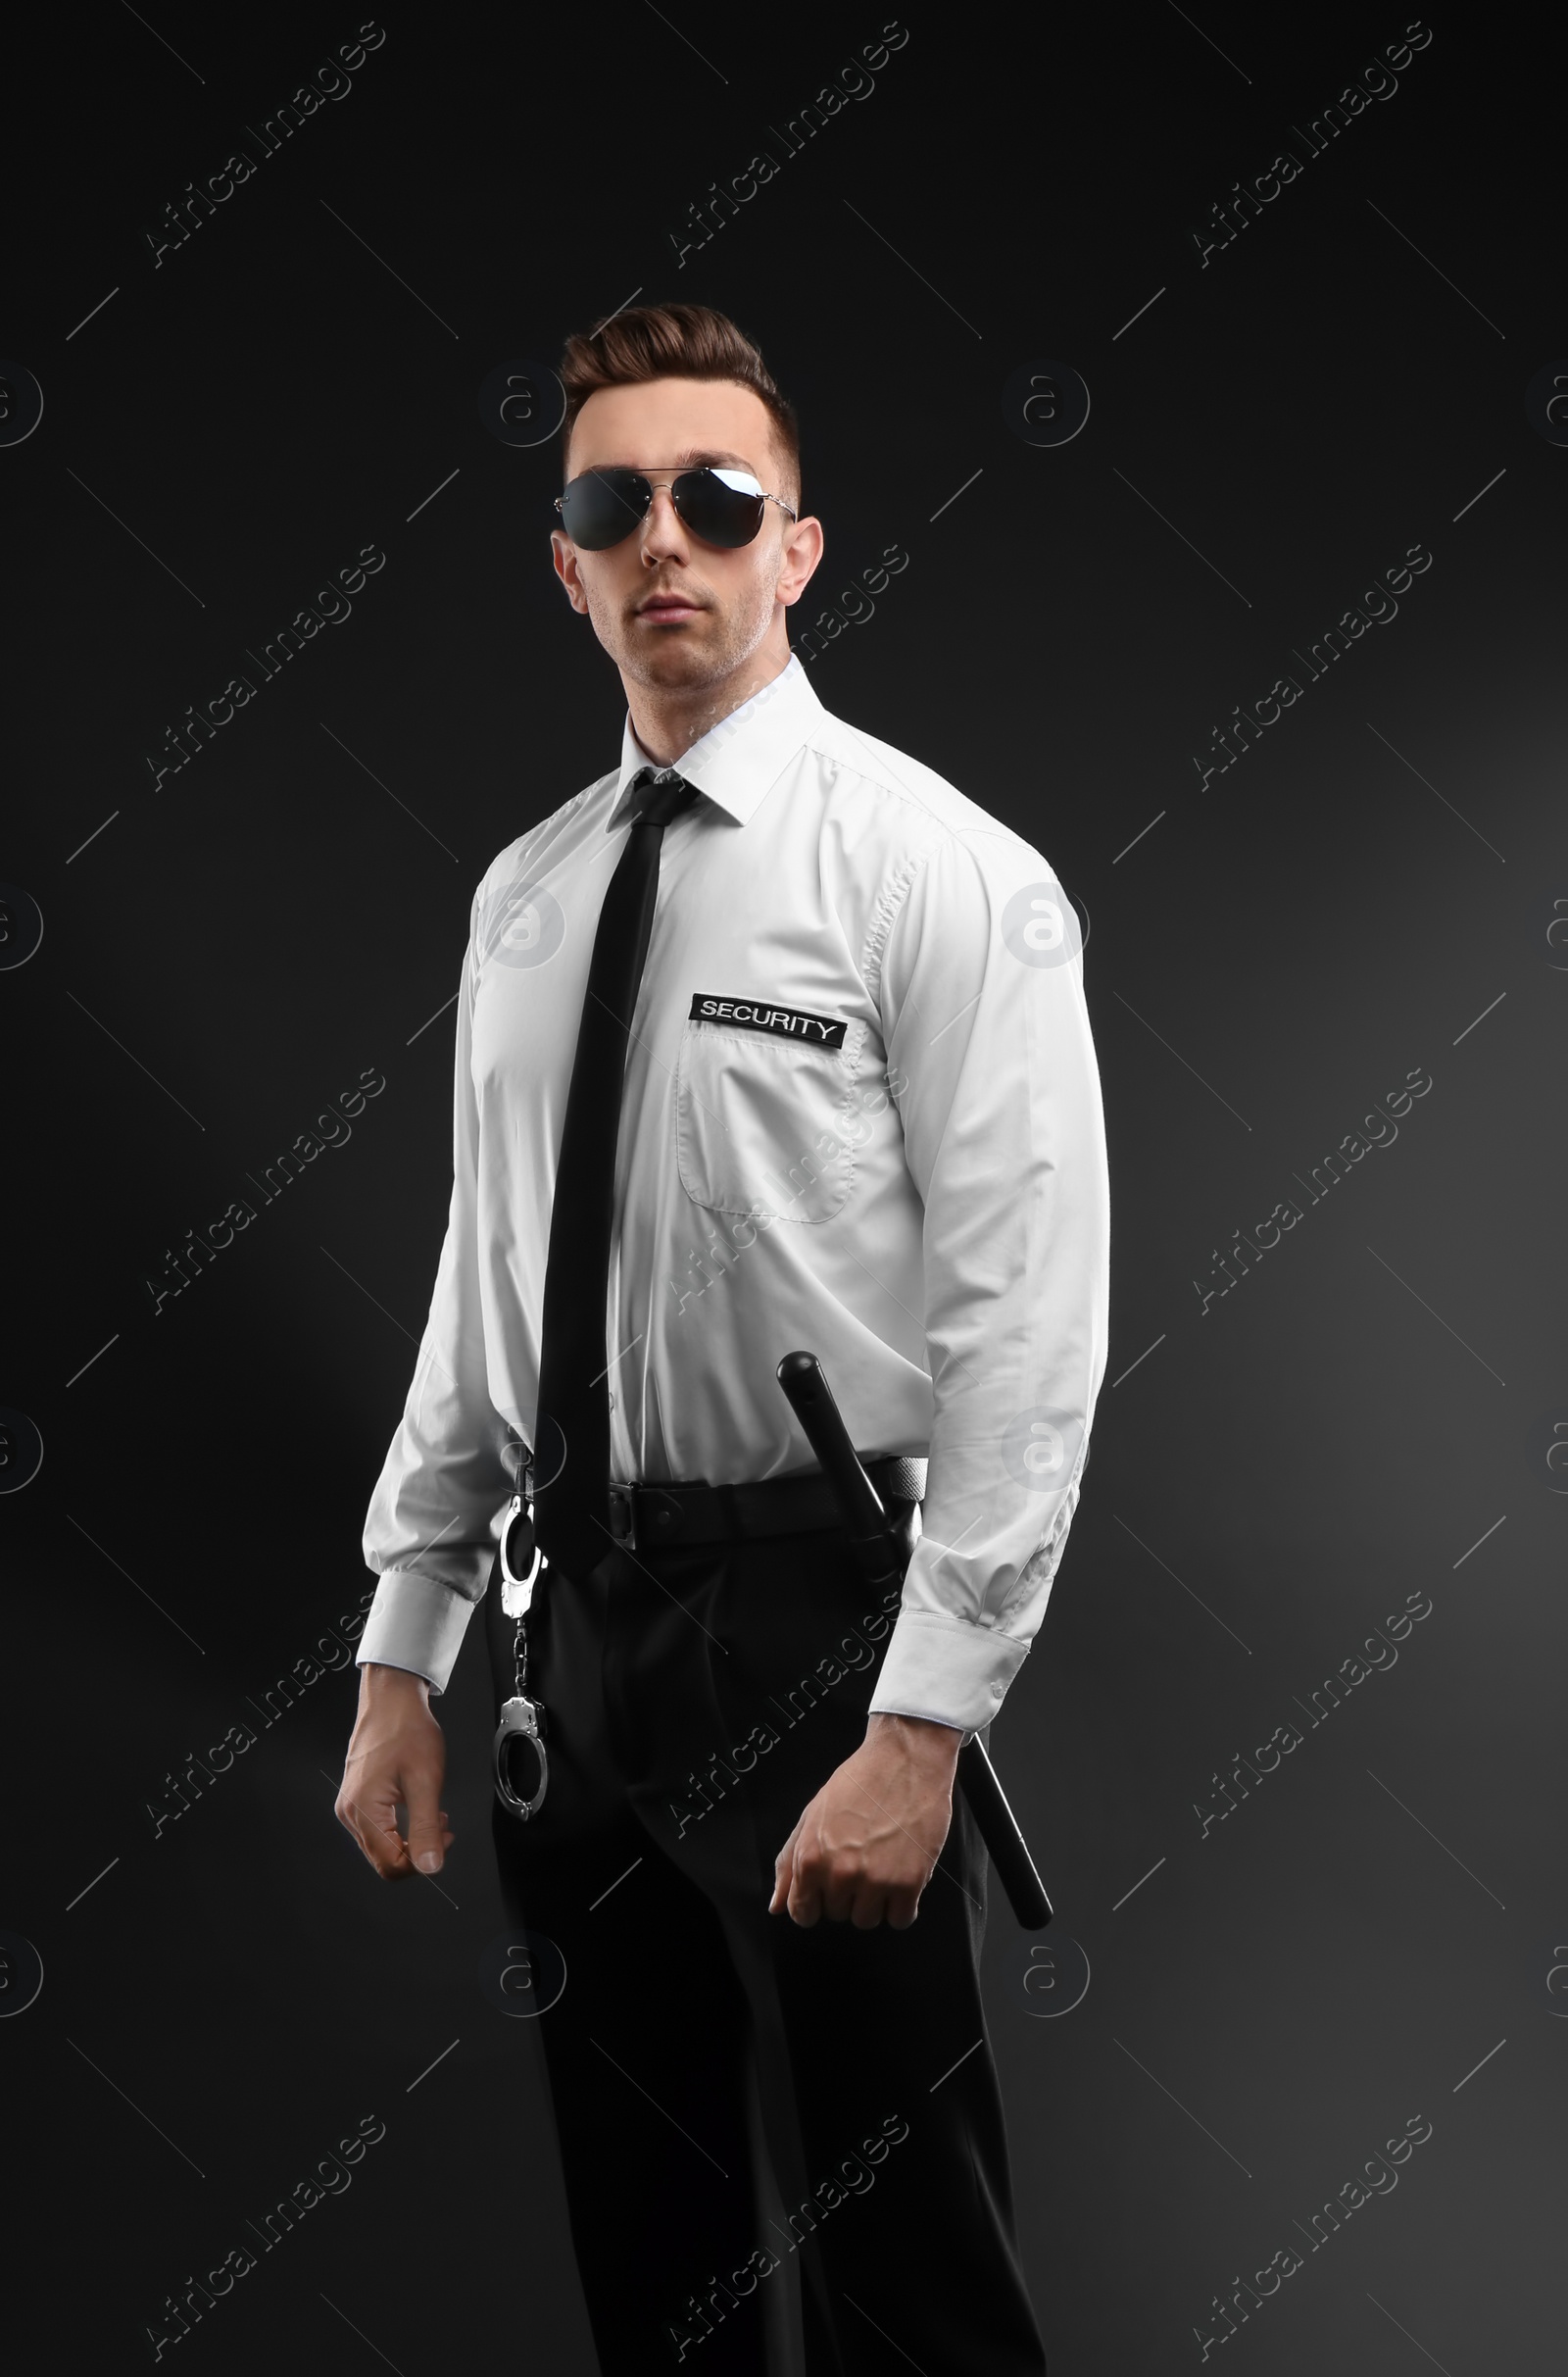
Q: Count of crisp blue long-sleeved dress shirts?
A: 0